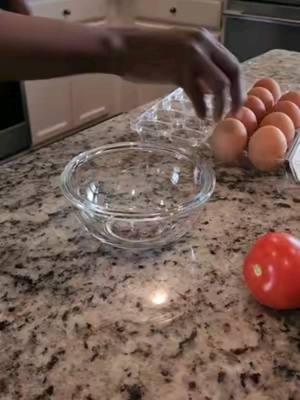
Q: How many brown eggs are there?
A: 9